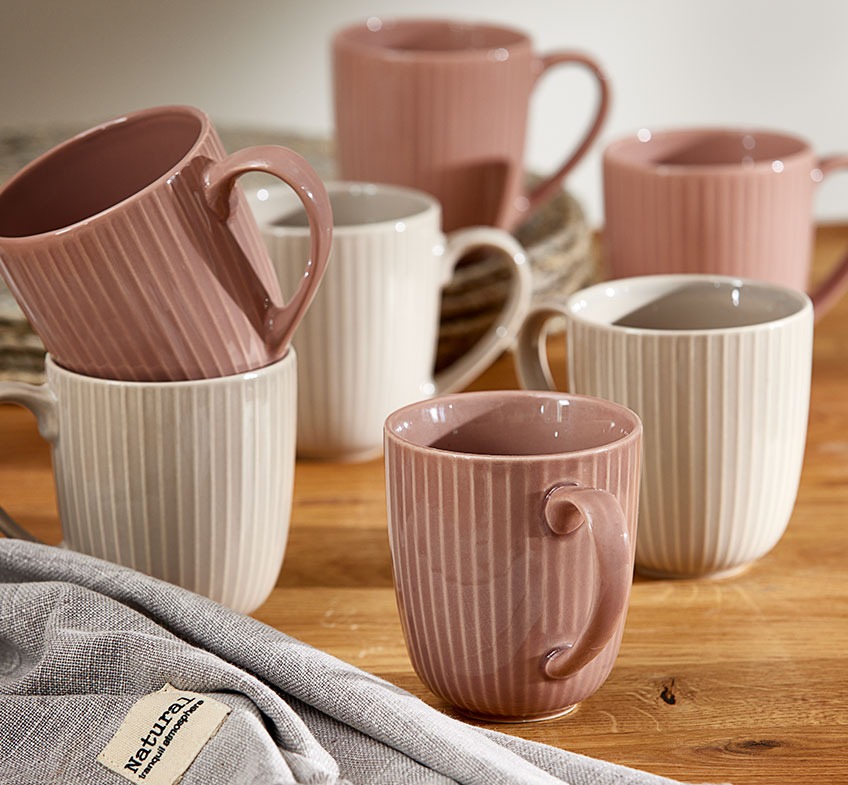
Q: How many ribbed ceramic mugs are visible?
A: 7